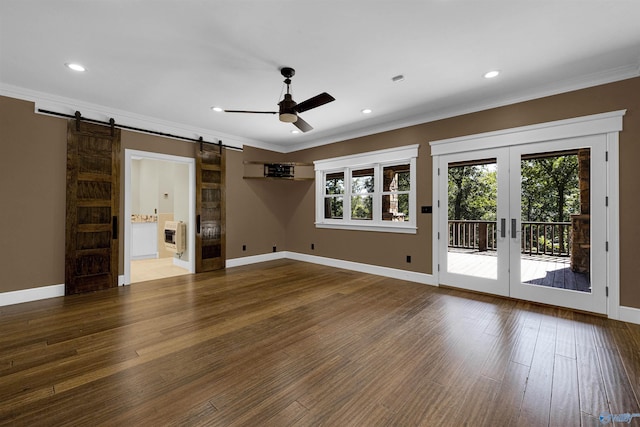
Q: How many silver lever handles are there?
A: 2